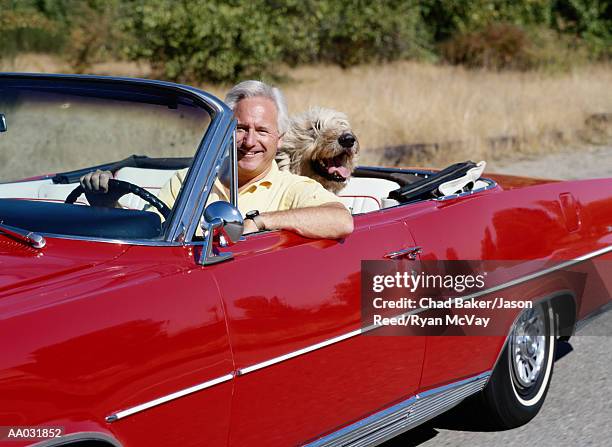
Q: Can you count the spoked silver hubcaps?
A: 1